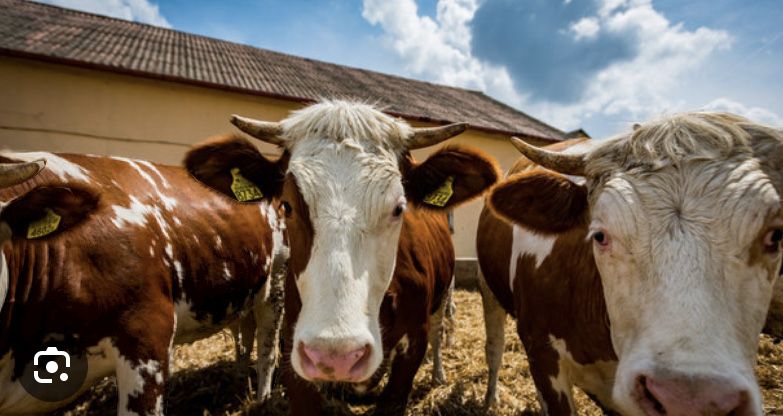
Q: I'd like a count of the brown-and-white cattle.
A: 3